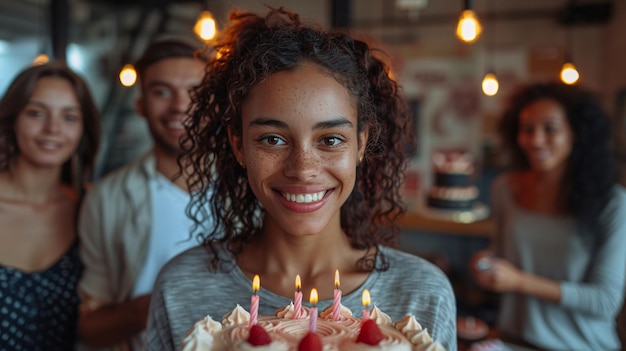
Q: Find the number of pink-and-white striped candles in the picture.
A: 5